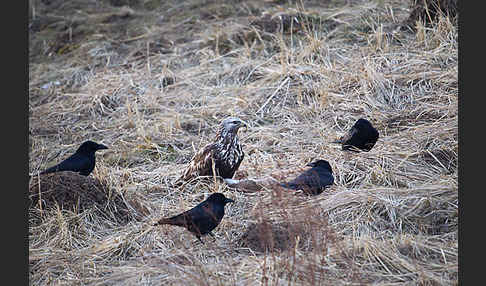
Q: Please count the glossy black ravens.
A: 4